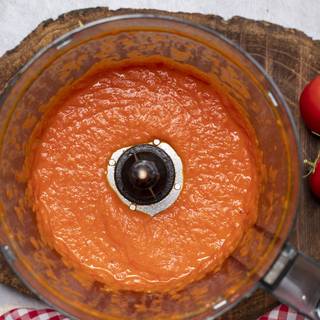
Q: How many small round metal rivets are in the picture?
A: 4